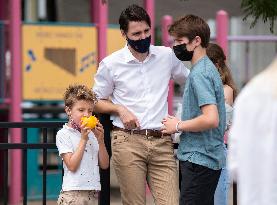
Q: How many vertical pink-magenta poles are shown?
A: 5